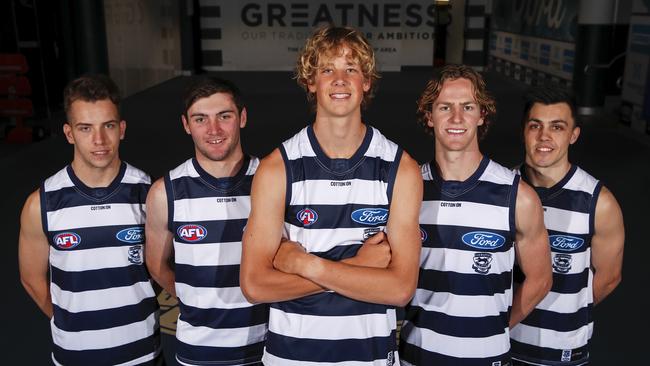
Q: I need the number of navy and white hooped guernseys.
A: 5